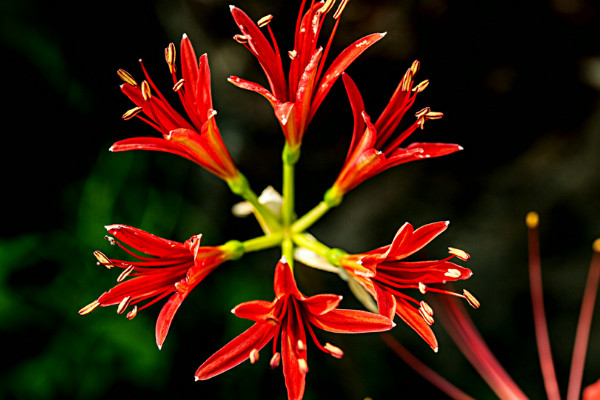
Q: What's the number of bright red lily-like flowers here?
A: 6